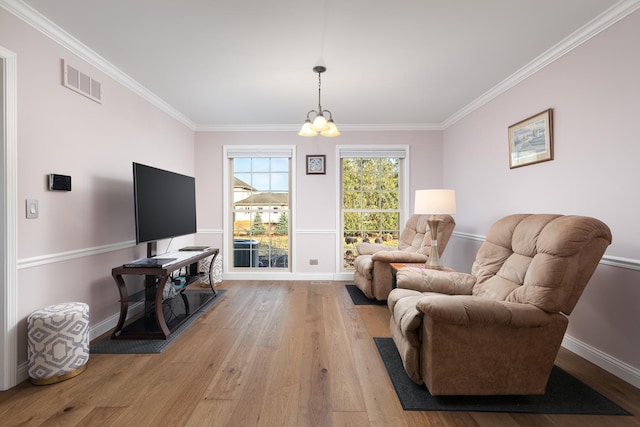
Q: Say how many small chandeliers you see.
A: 1